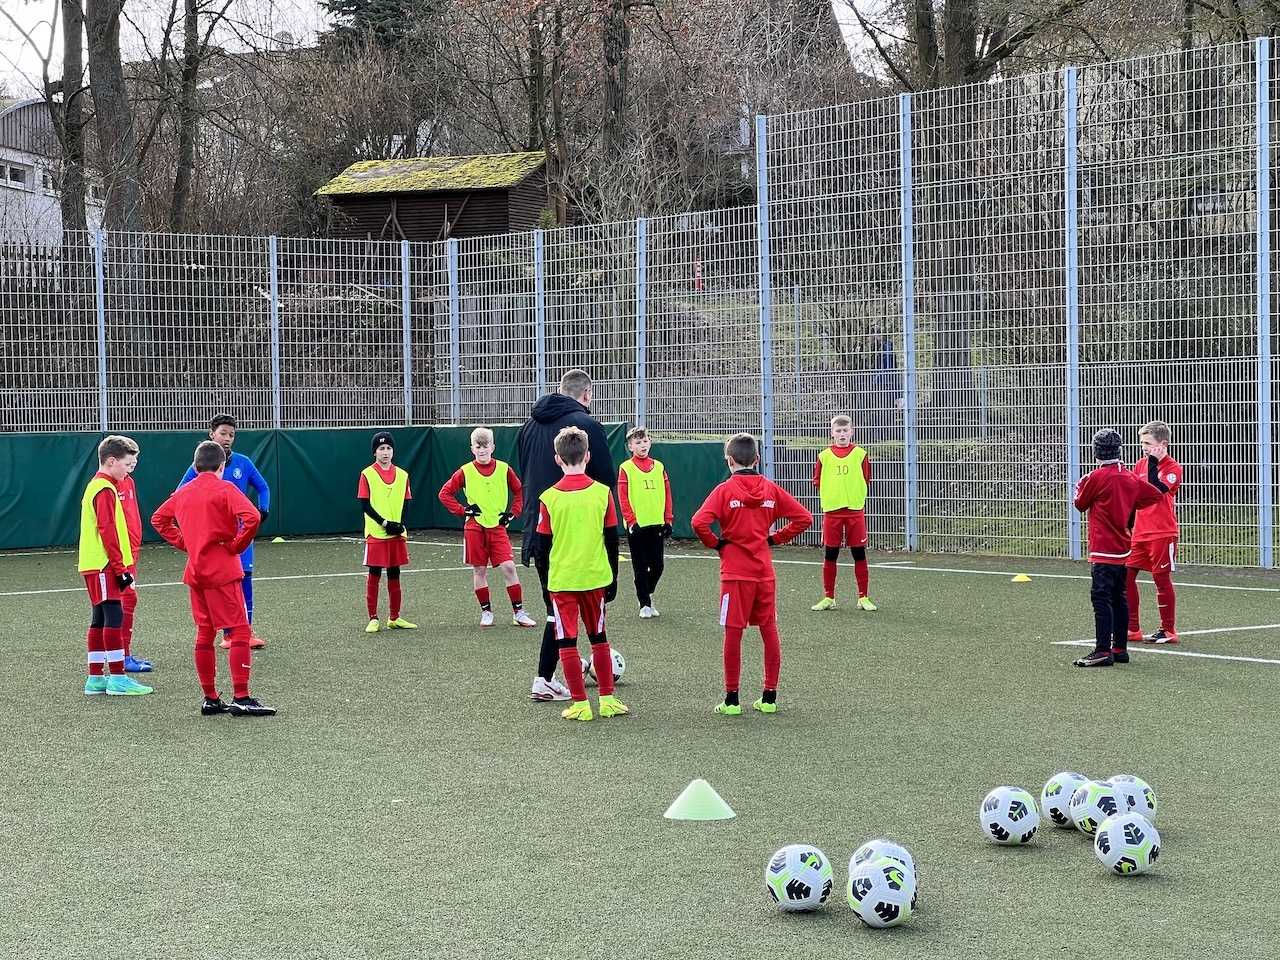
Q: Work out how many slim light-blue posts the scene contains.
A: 10